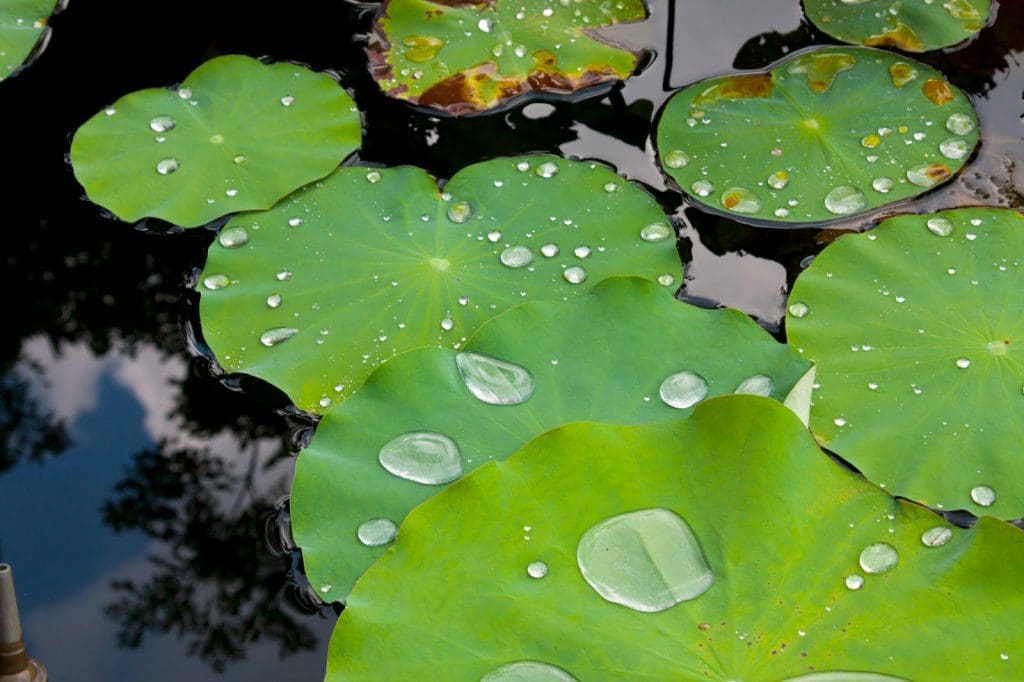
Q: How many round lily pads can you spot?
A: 9